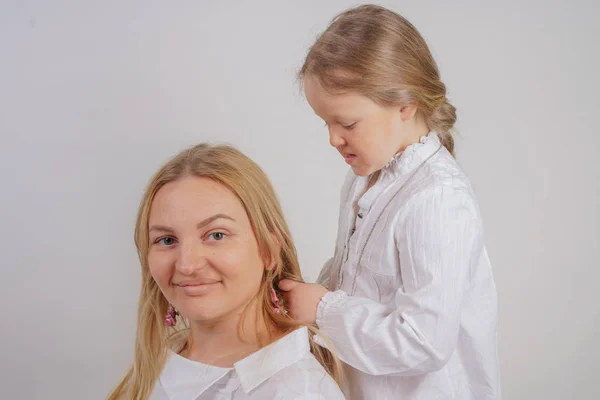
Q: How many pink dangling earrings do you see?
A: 2